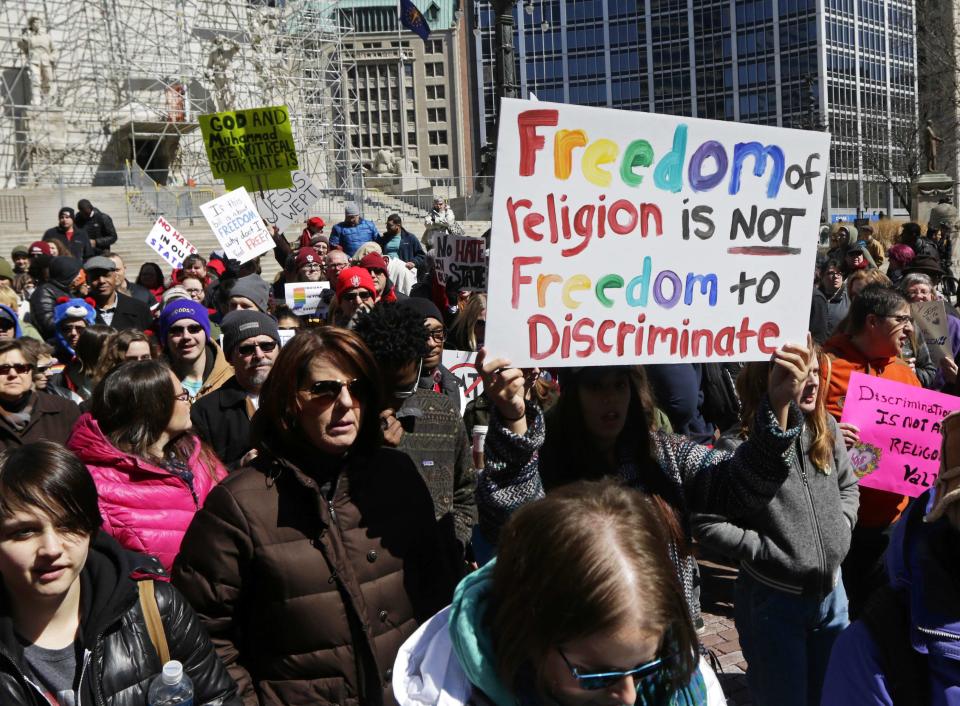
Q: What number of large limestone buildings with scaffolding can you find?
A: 1